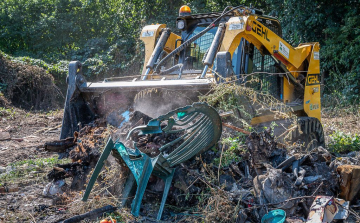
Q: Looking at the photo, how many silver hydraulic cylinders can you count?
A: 2